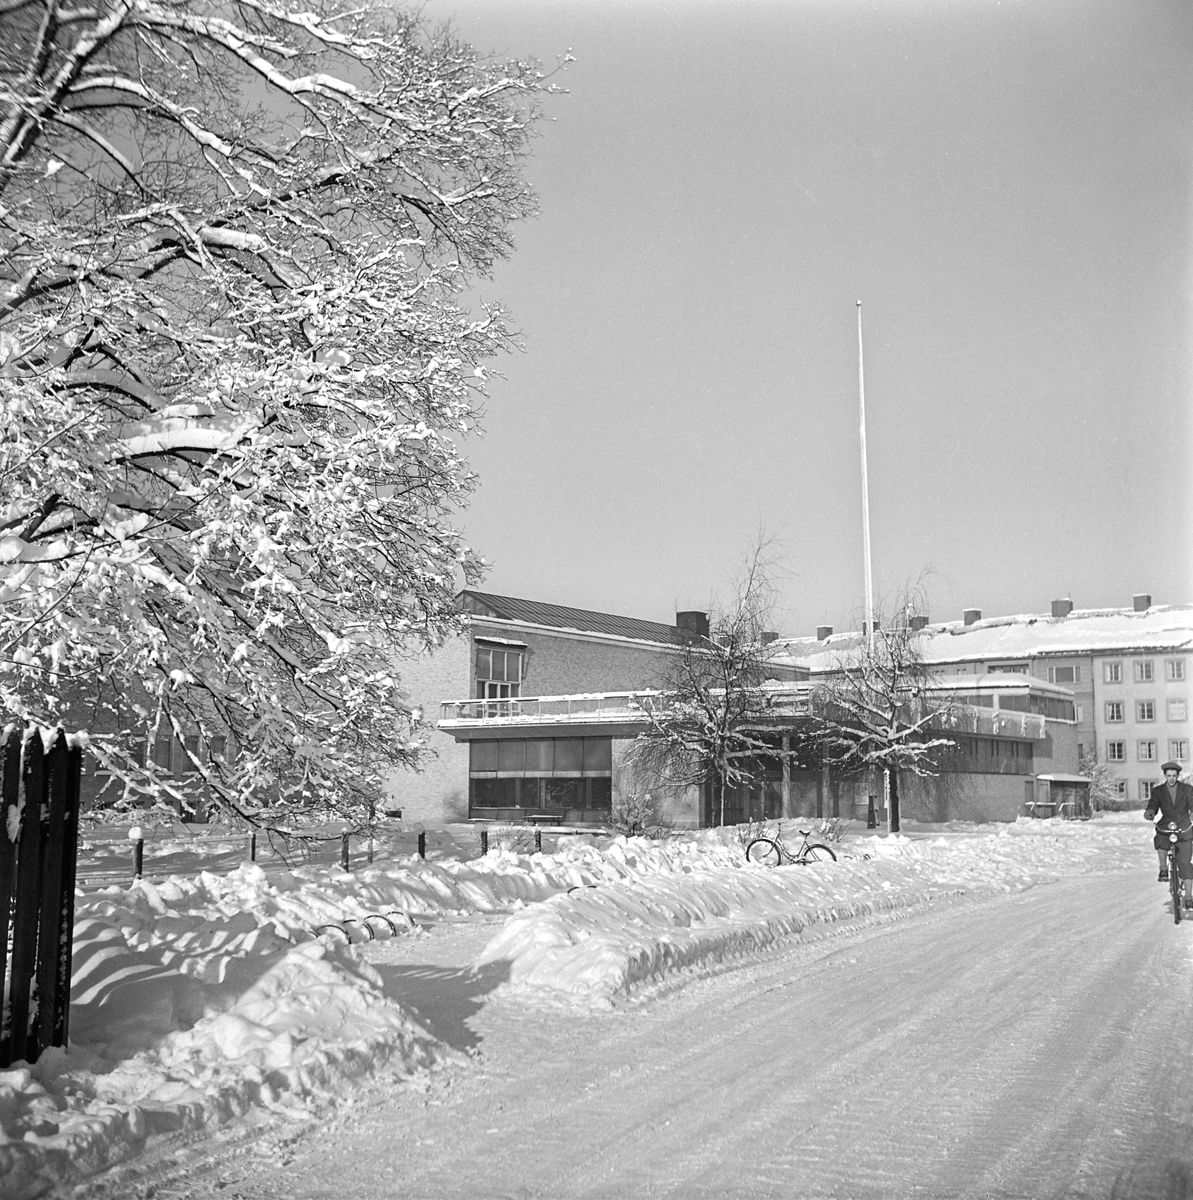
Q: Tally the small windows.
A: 11